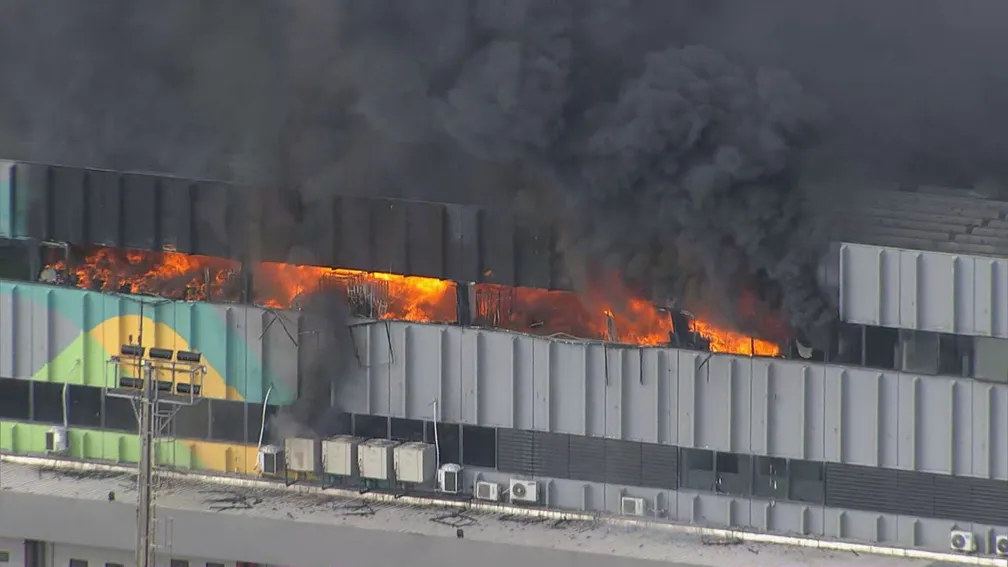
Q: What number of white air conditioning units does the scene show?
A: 12